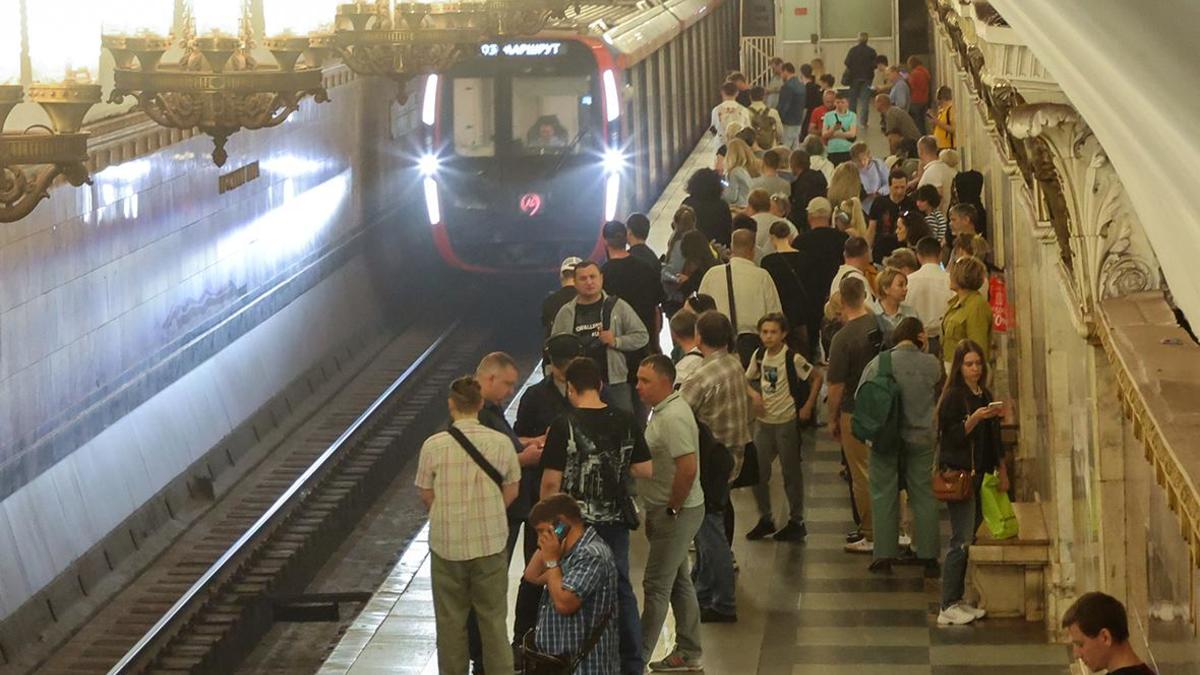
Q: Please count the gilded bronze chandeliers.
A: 4